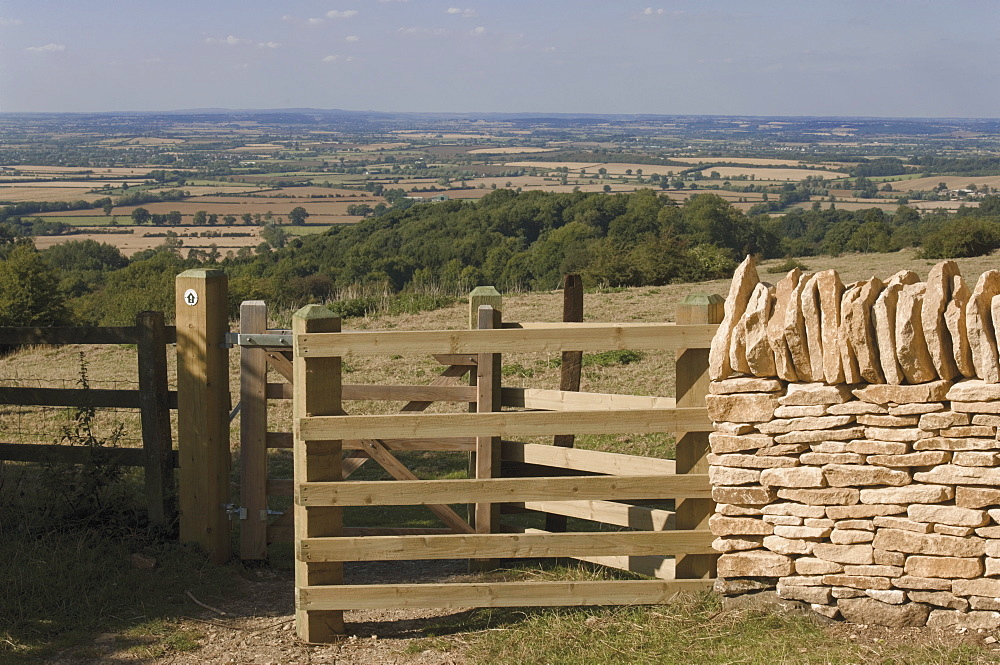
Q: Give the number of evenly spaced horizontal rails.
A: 5